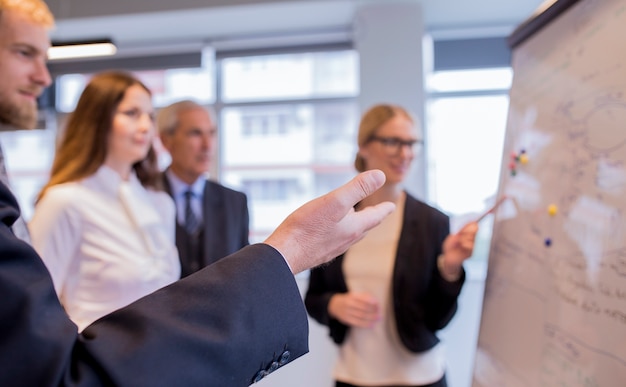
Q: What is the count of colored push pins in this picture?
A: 8